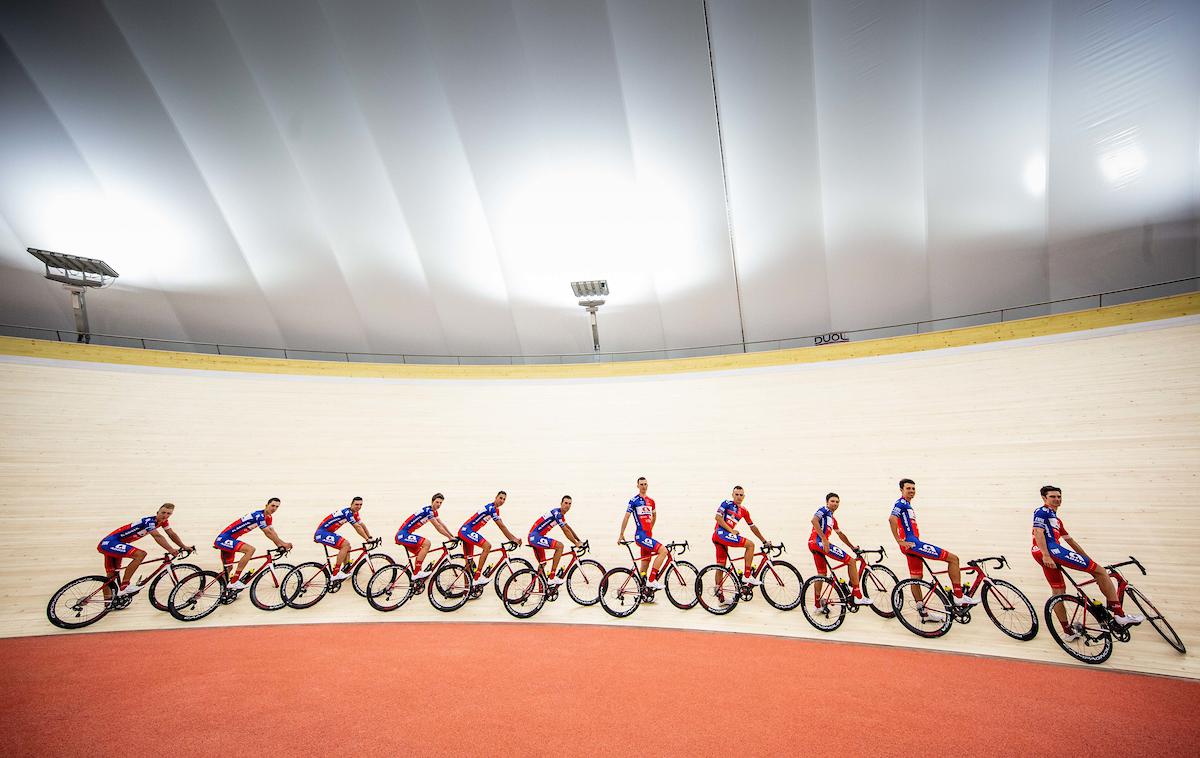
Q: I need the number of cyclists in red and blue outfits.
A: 11